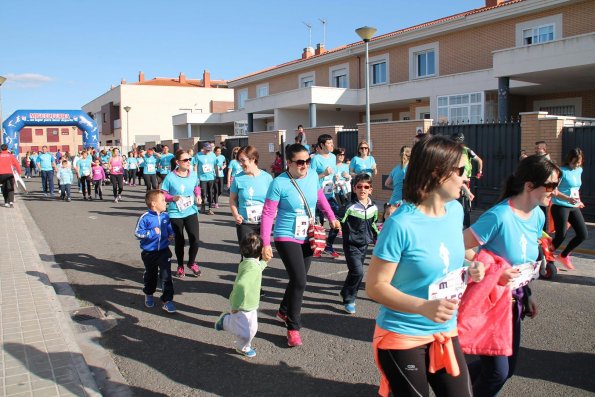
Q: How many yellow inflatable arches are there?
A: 0